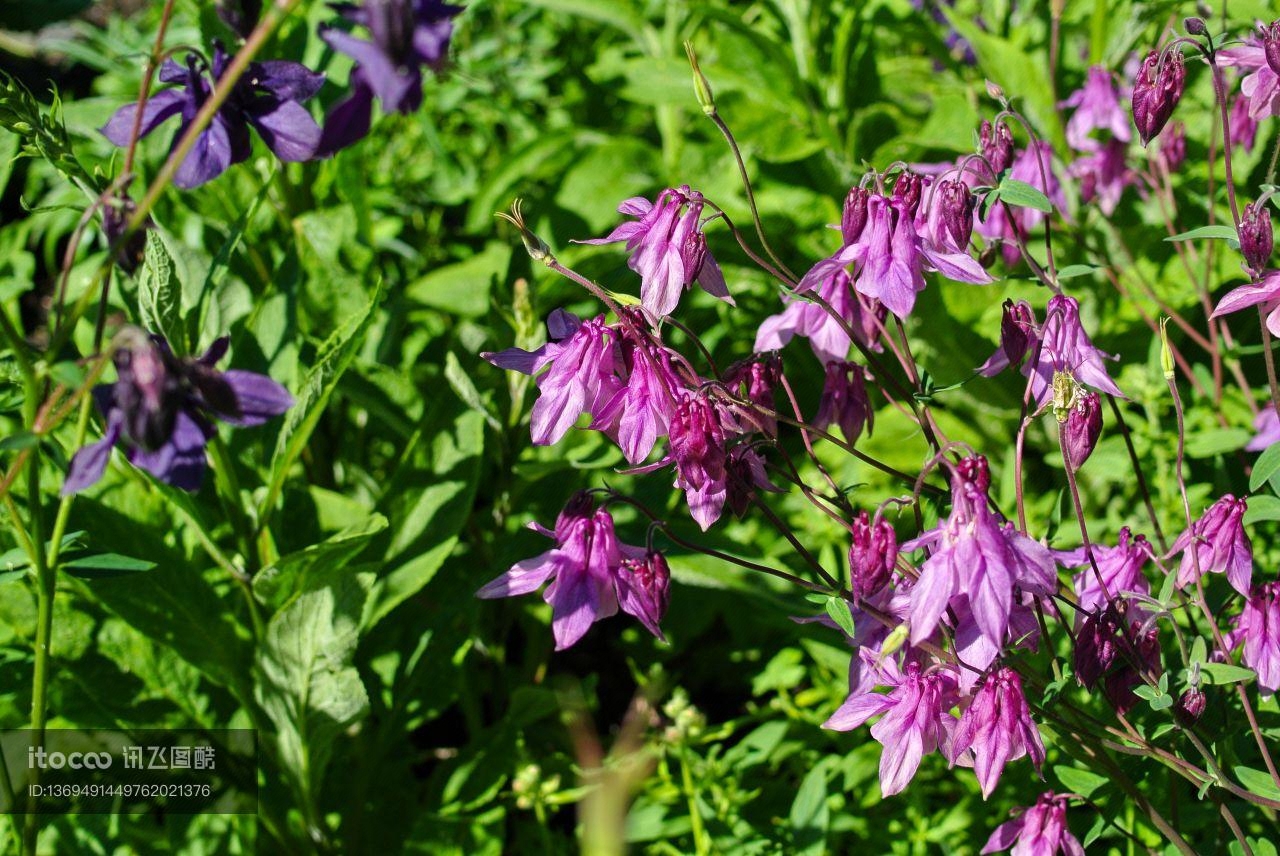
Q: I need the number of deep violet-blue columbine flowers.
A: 3